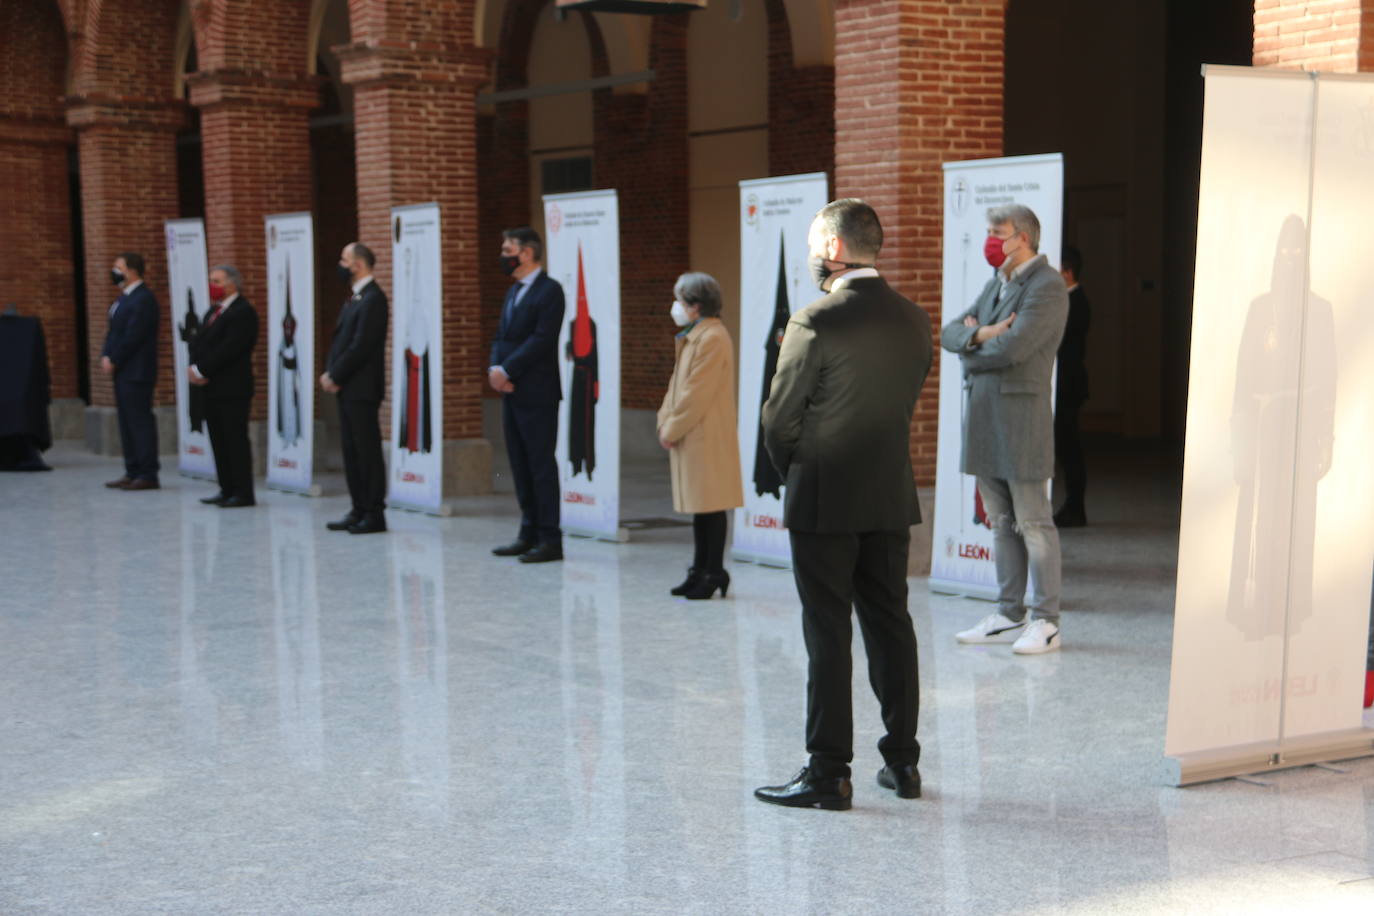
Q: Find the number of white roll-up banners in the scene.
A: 7